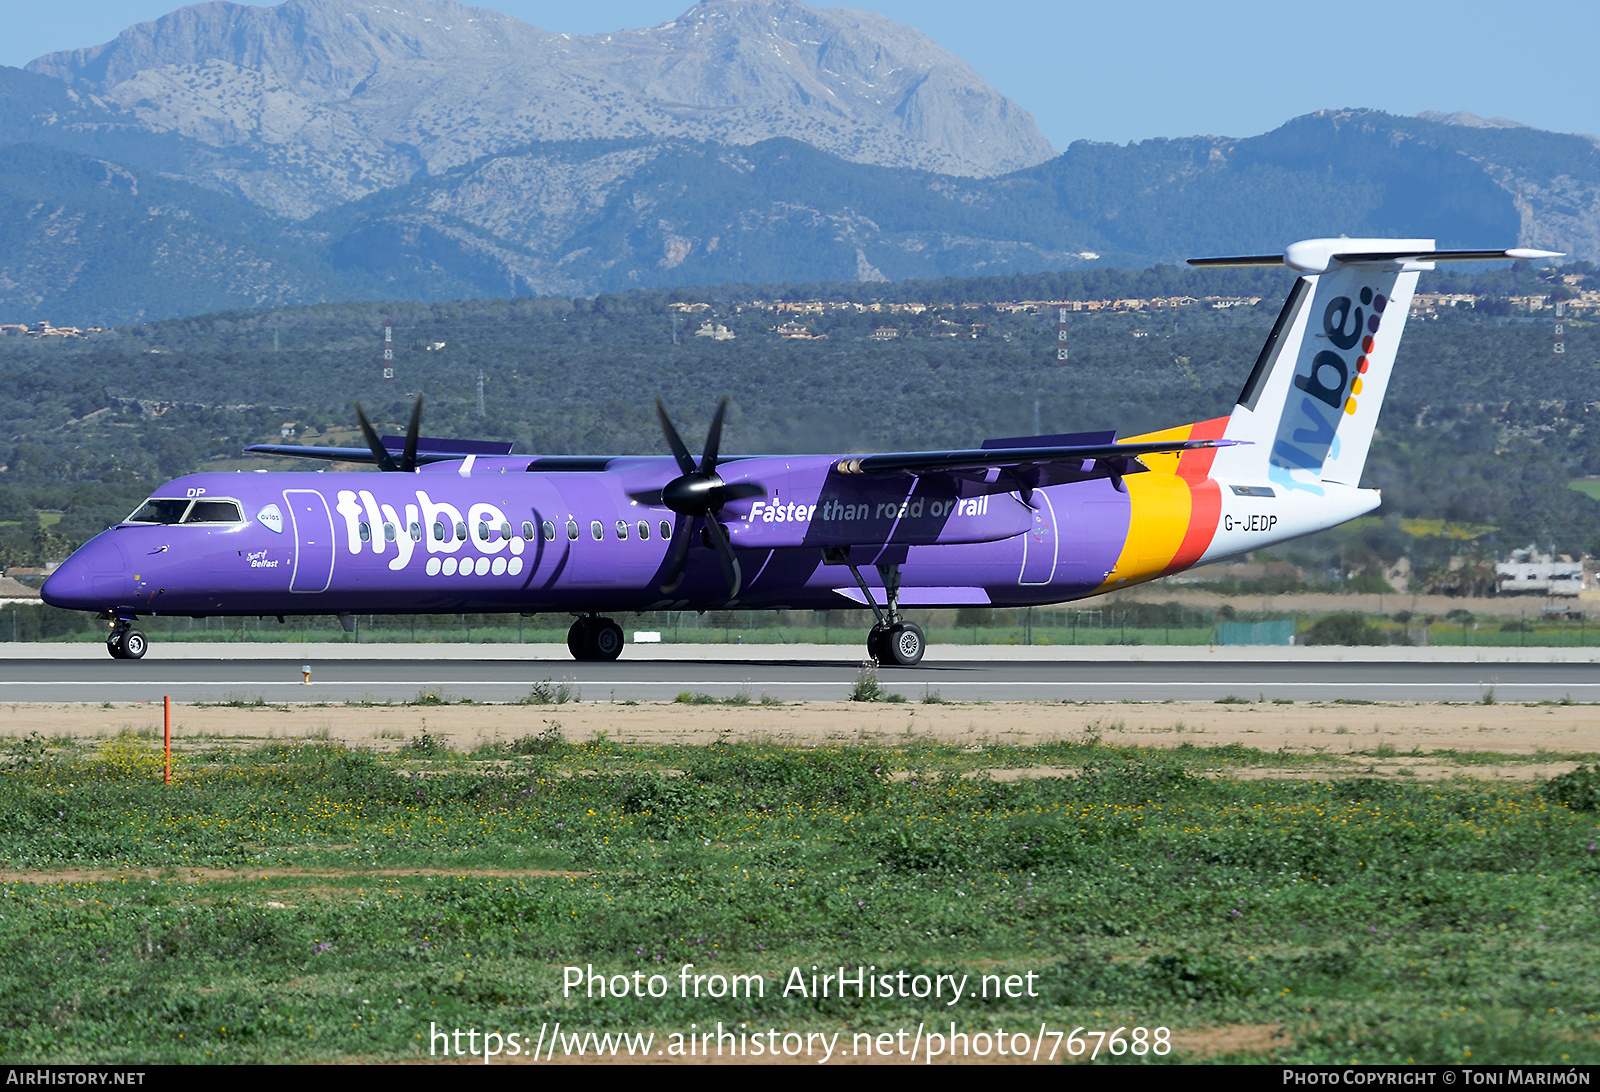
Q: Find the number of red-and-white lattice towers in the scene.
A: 3